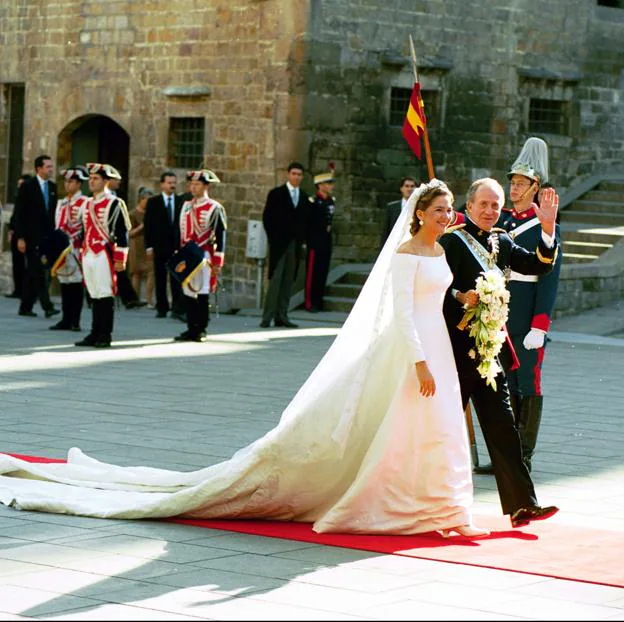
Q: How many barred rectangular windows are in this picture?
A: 3